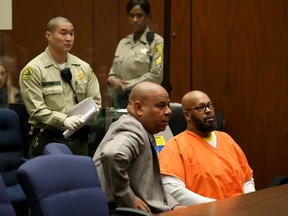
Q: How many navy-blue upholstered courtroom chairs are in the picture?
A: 4